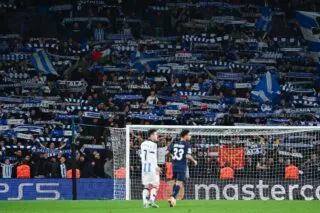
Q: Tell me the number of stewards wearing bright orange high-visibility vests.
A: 6